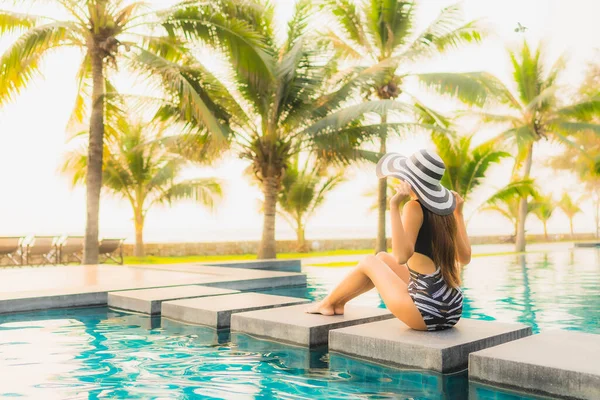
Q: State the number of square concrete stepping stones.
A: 5